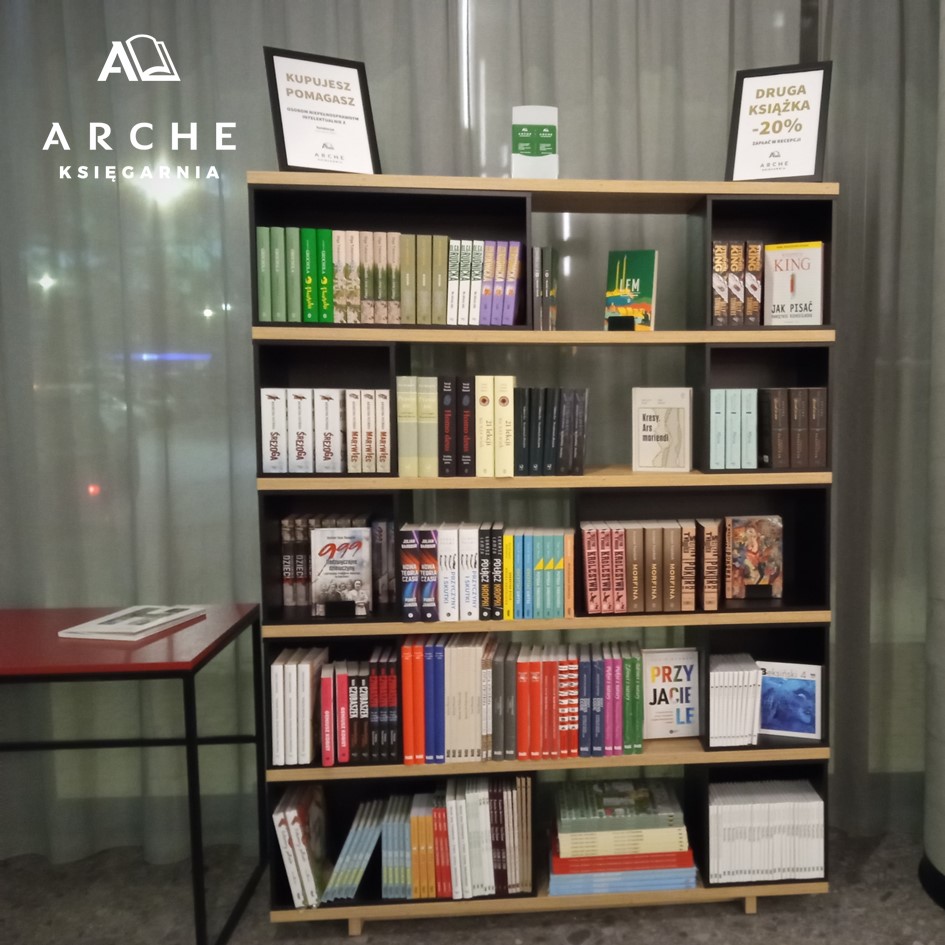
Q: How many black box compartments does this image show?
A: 10